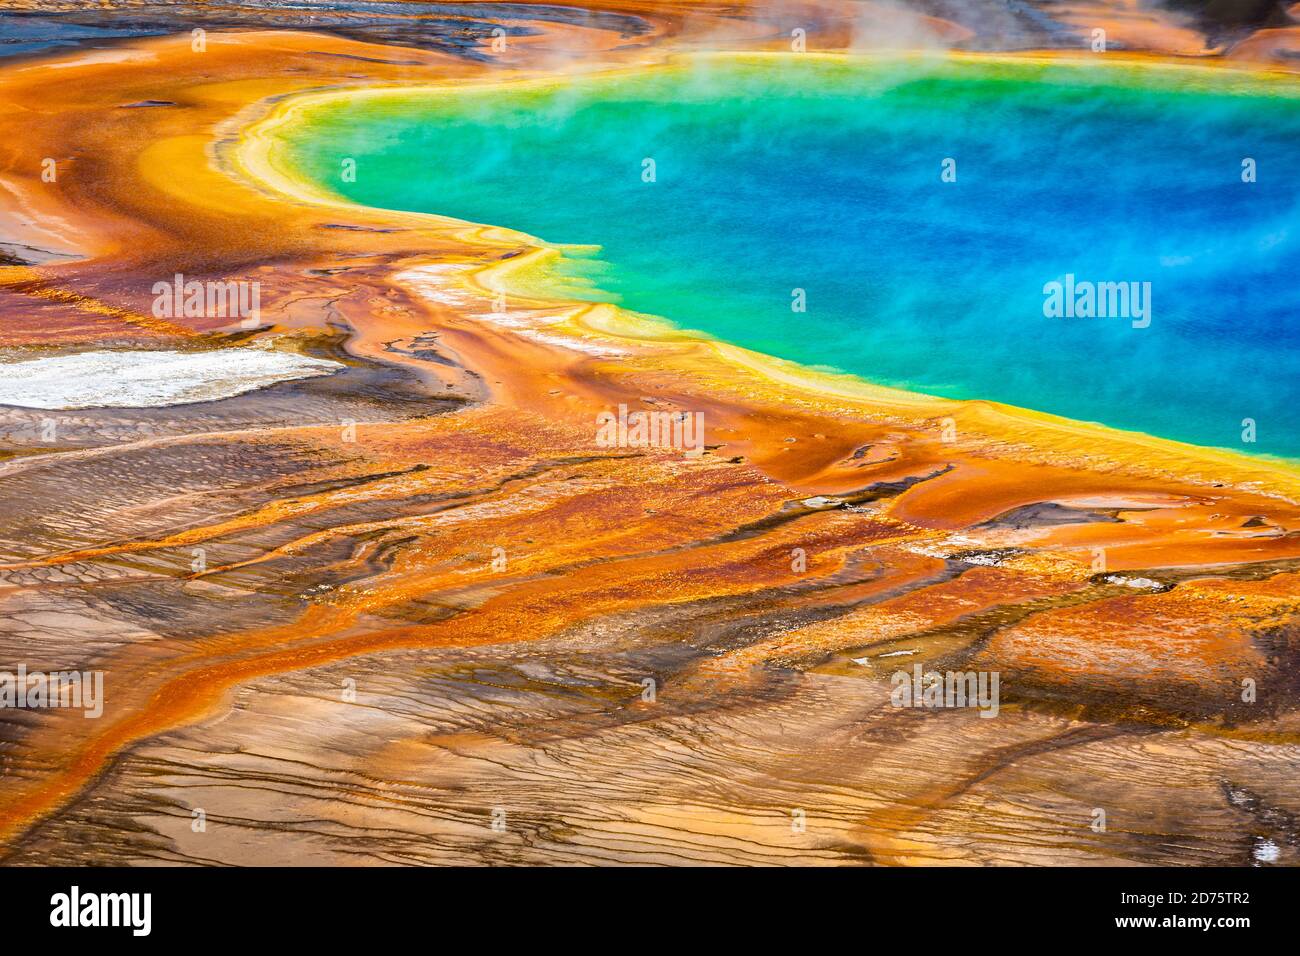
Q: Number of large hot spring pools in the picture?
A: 1